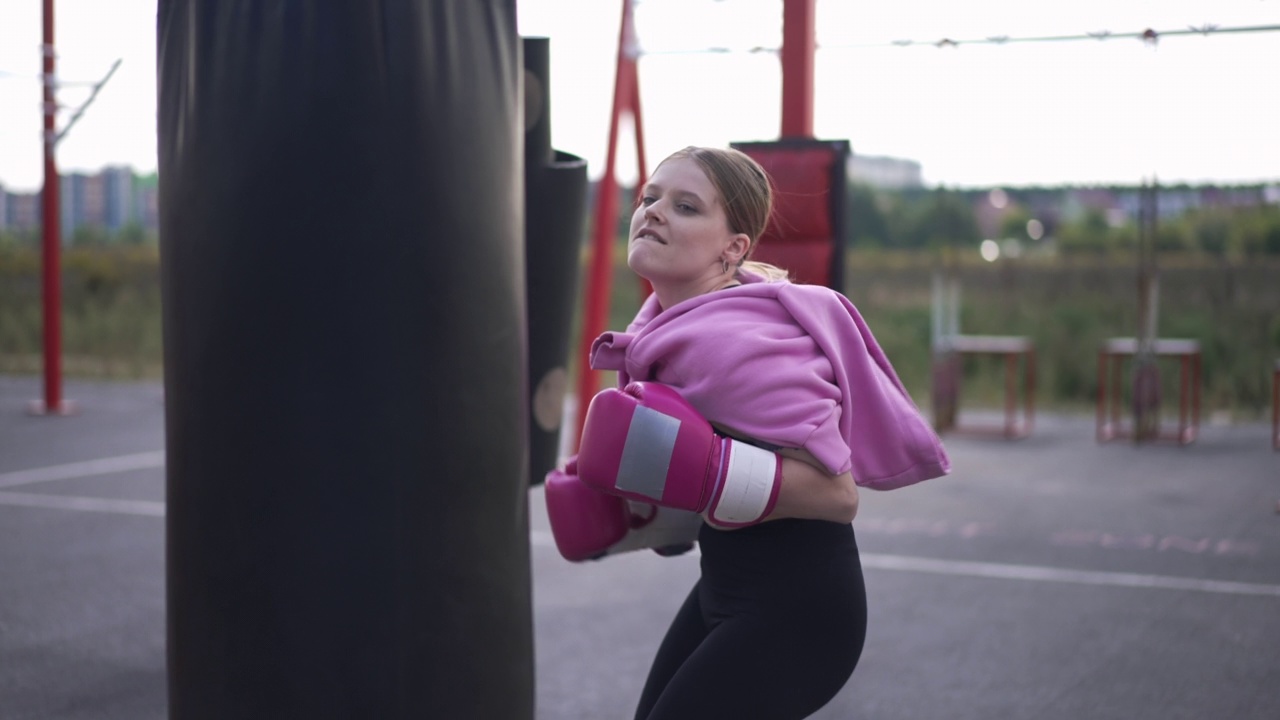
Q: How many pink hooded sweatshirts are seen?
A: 1